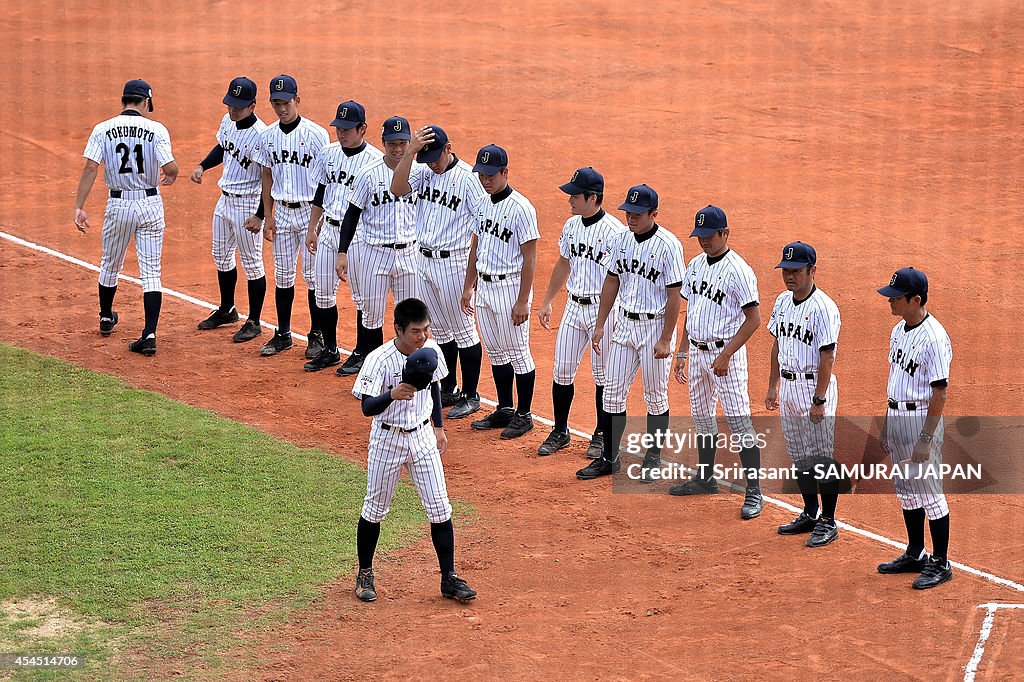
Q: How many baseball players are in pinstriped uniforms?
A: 13